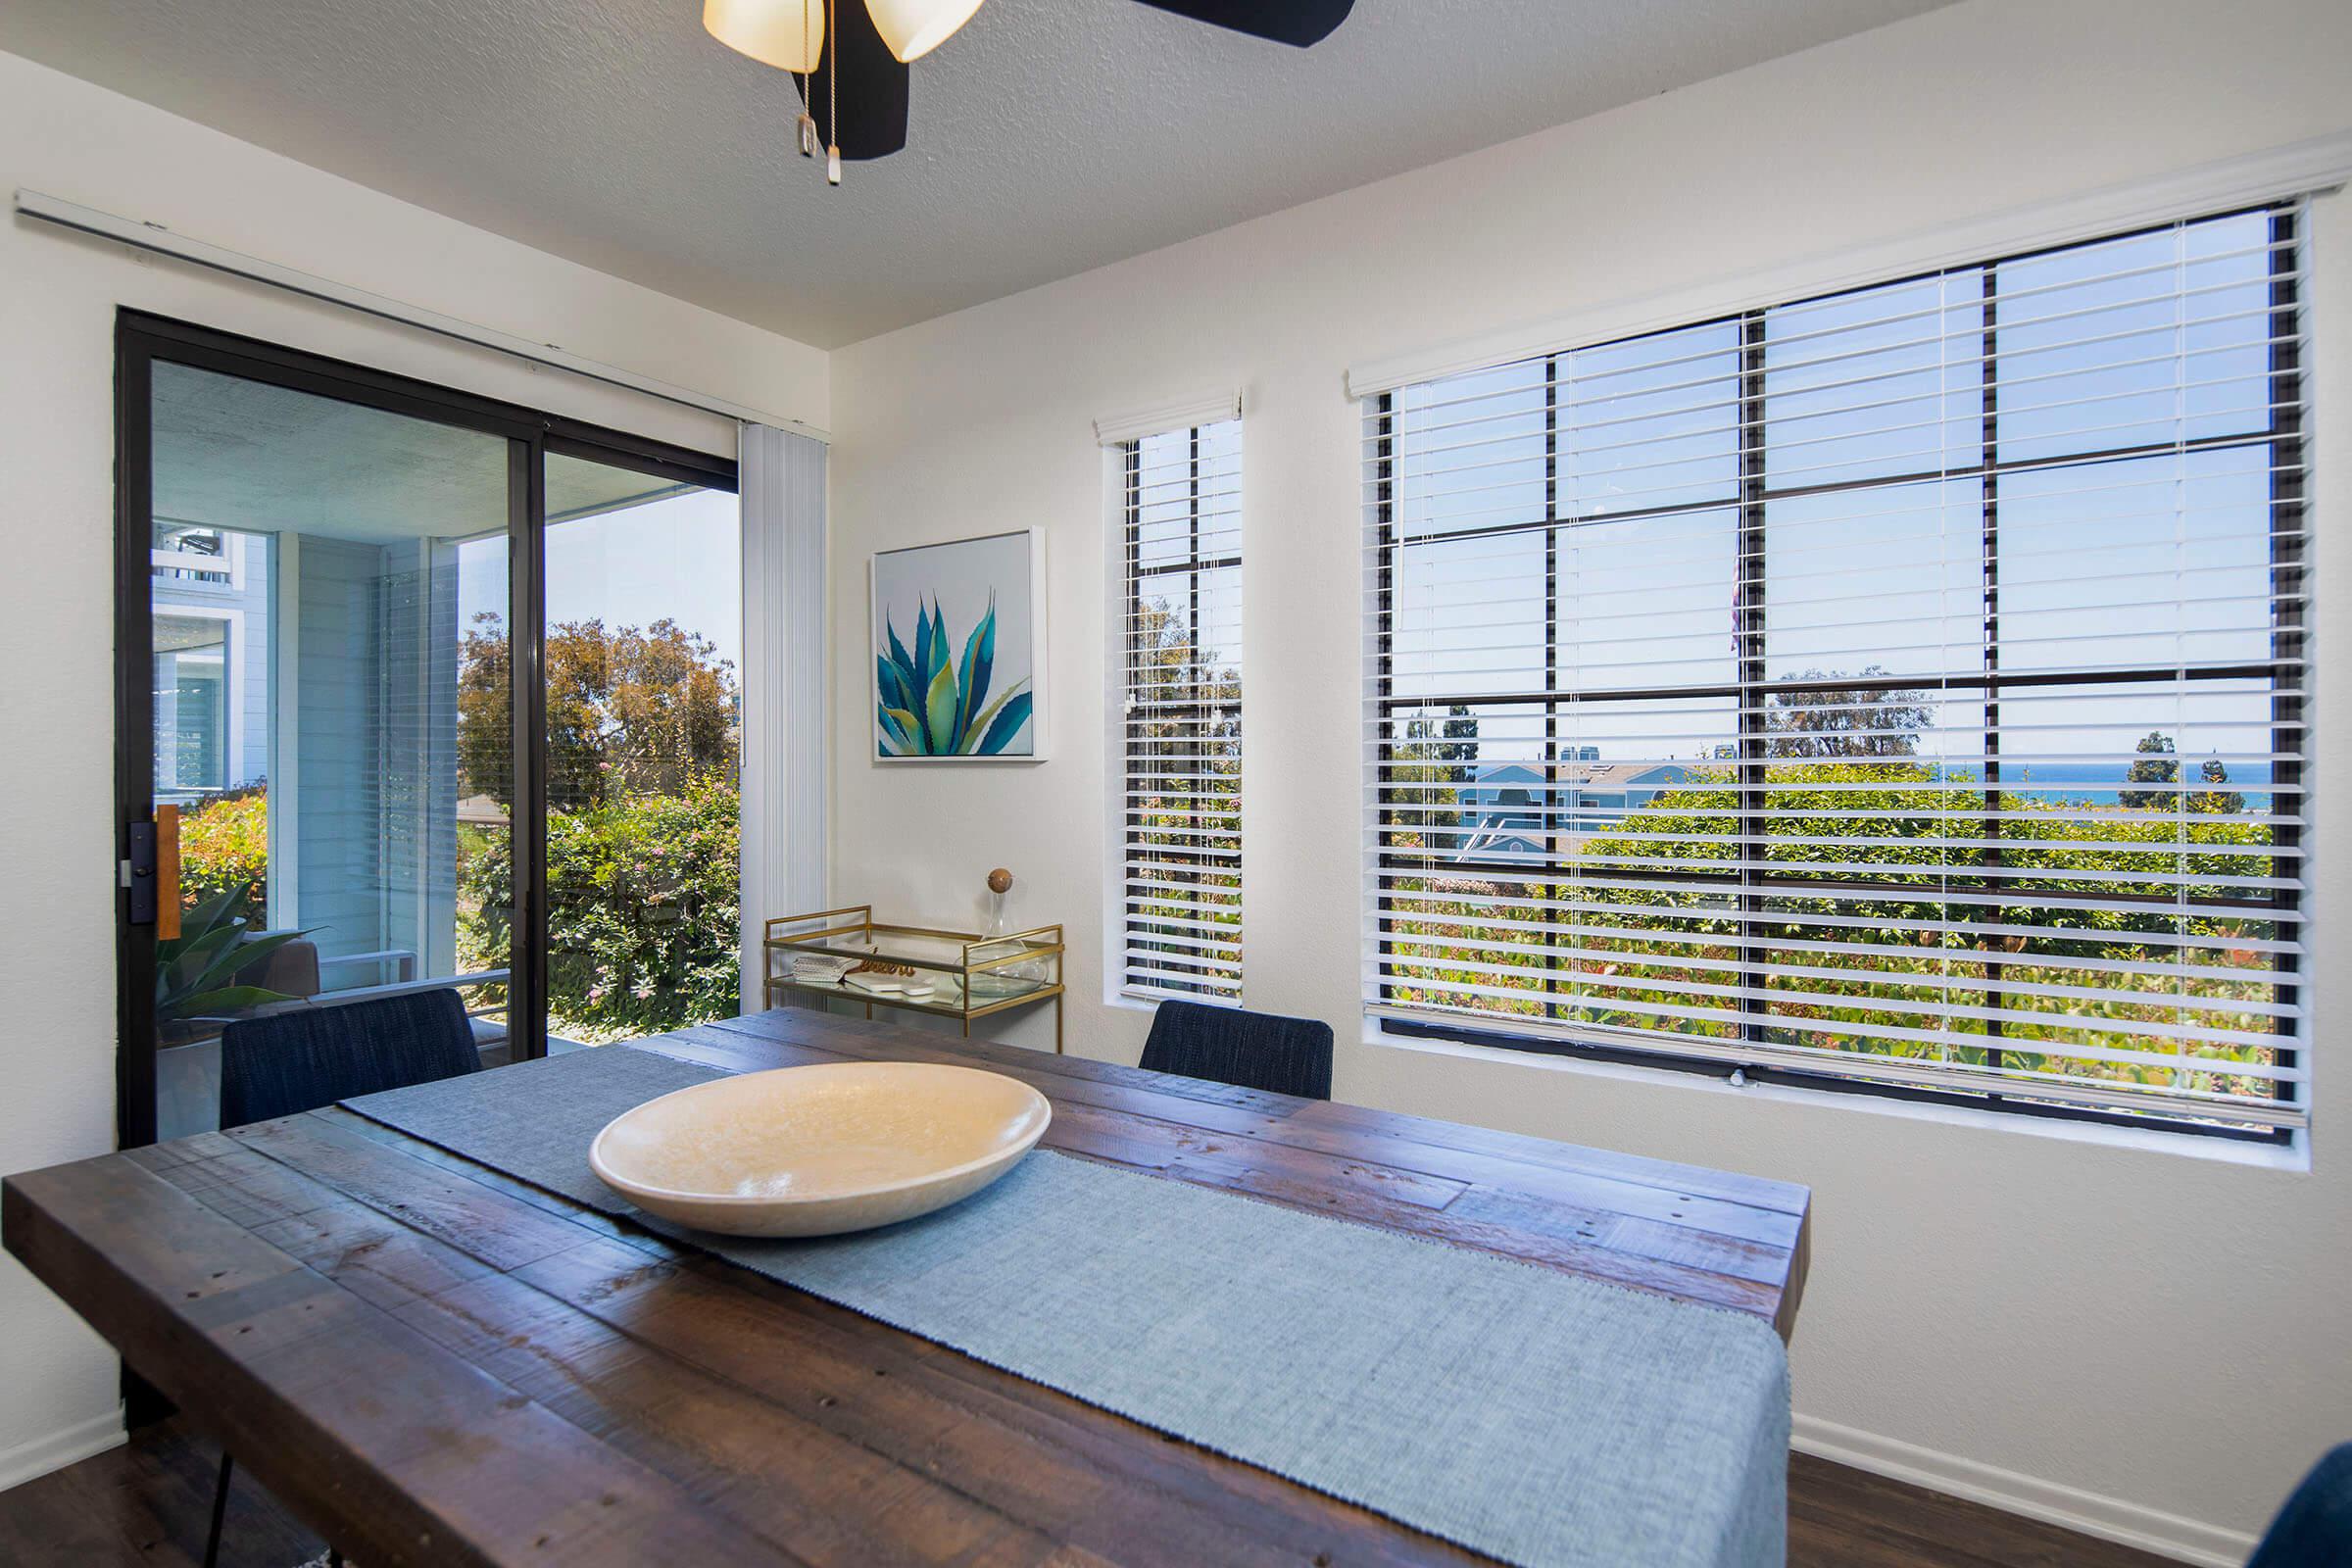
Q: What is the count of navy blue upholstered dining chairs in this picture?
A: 3